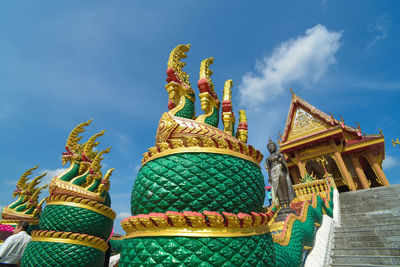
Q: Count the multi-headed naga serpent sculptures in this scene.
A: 3